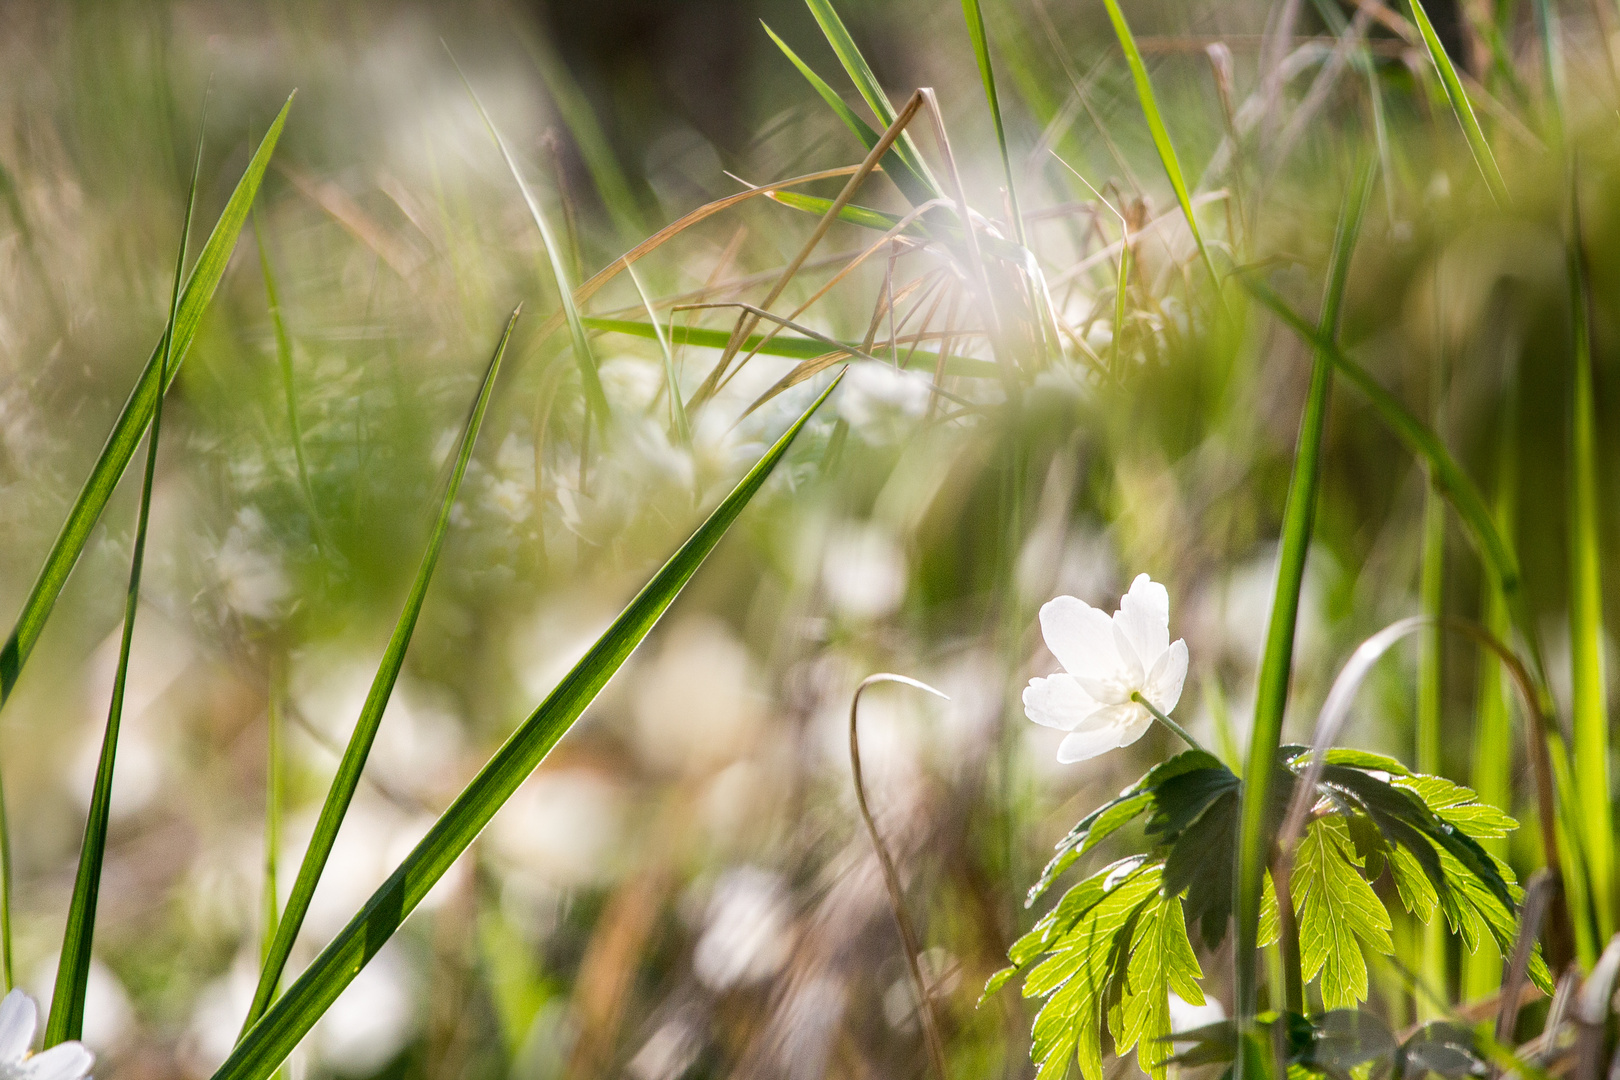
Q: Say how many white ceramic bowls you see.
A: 0